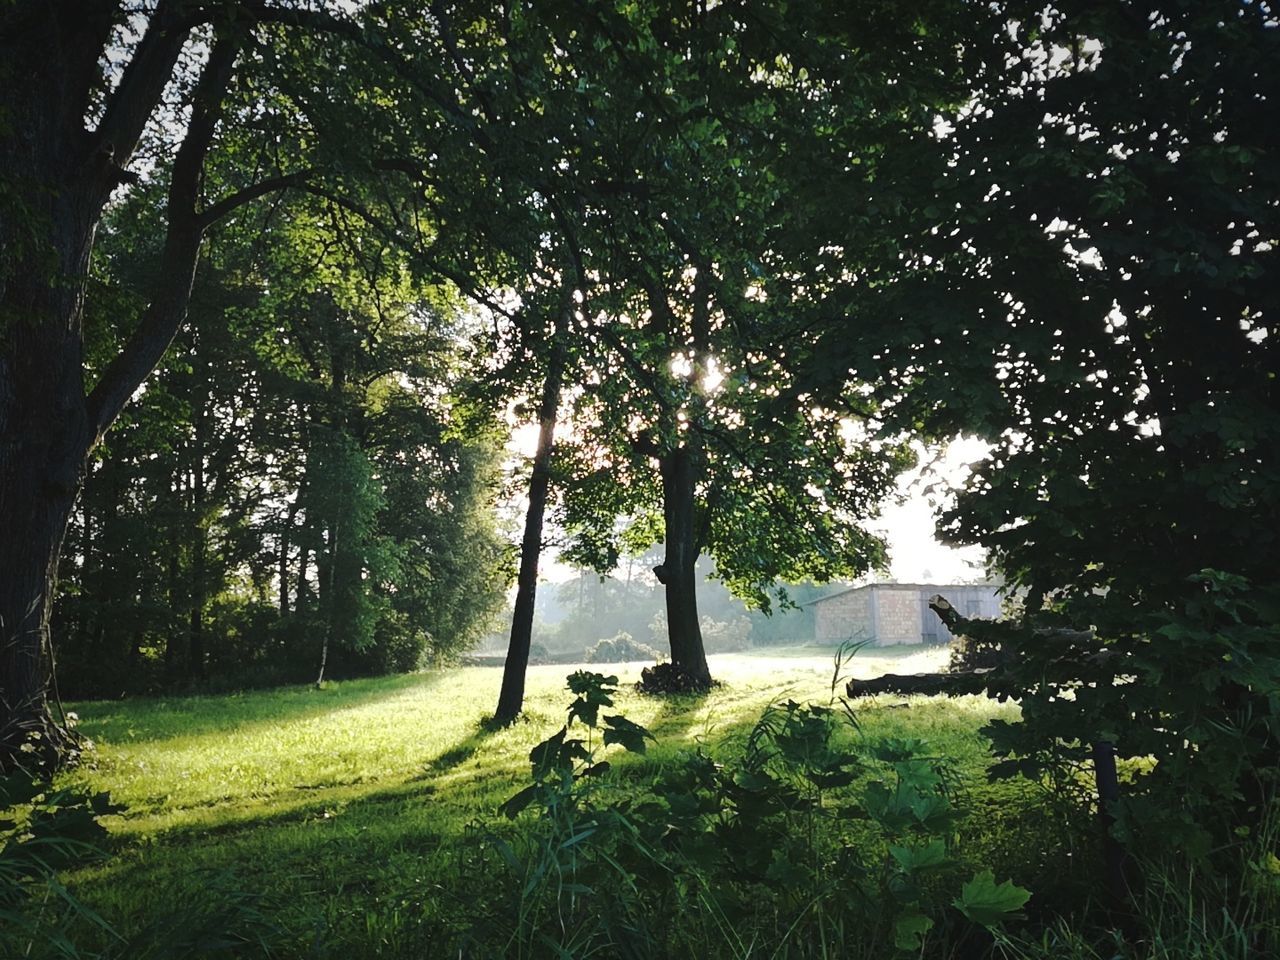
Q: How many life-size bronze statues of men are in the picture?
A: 0